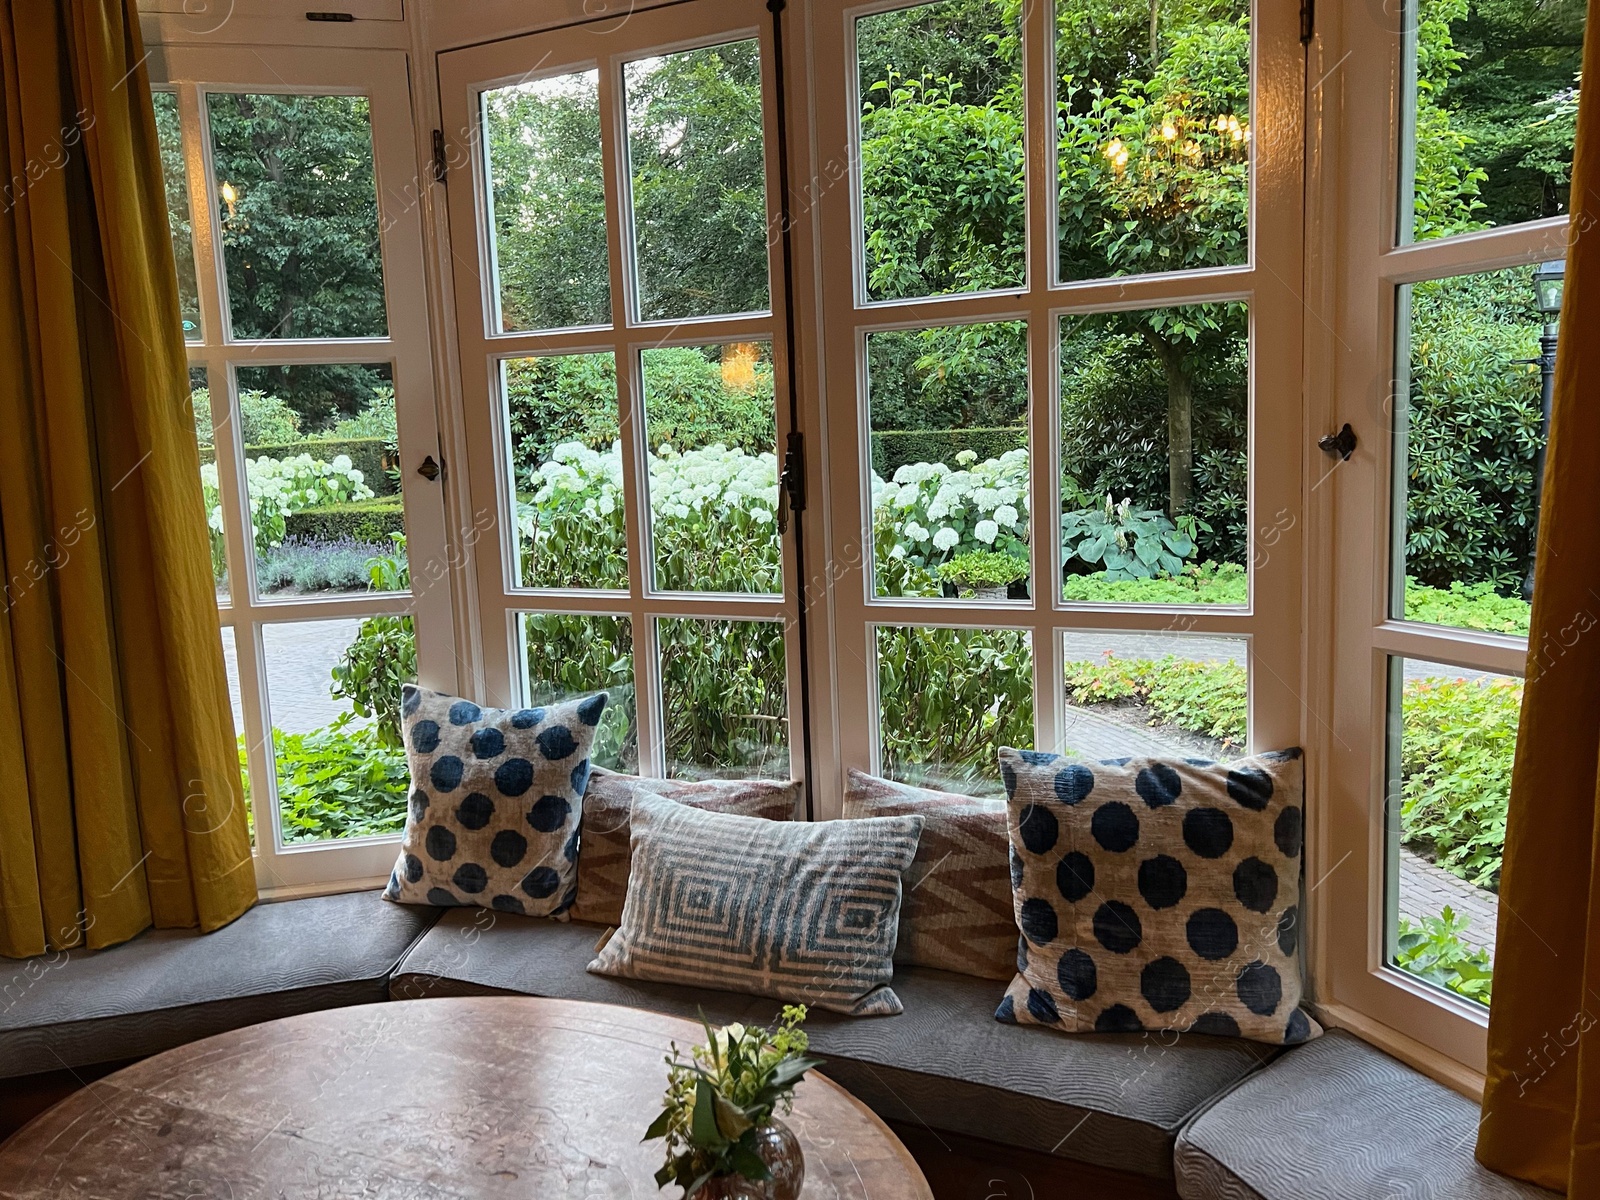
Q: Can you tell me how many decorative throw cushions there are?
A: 5